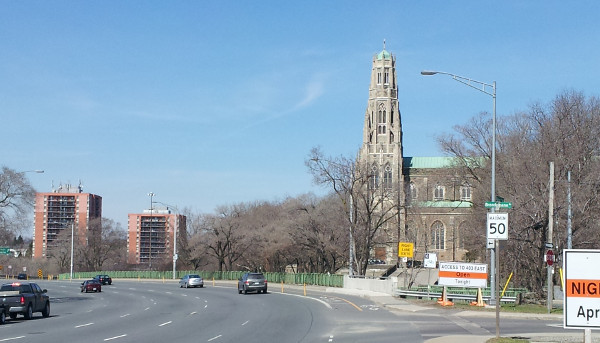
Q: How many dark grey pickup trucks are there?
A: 1